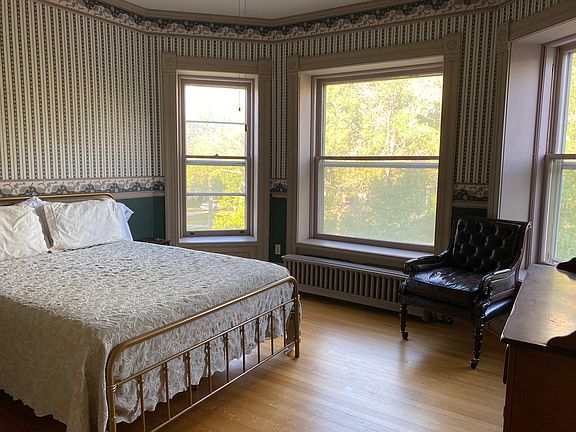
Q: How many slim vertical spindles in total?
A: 9